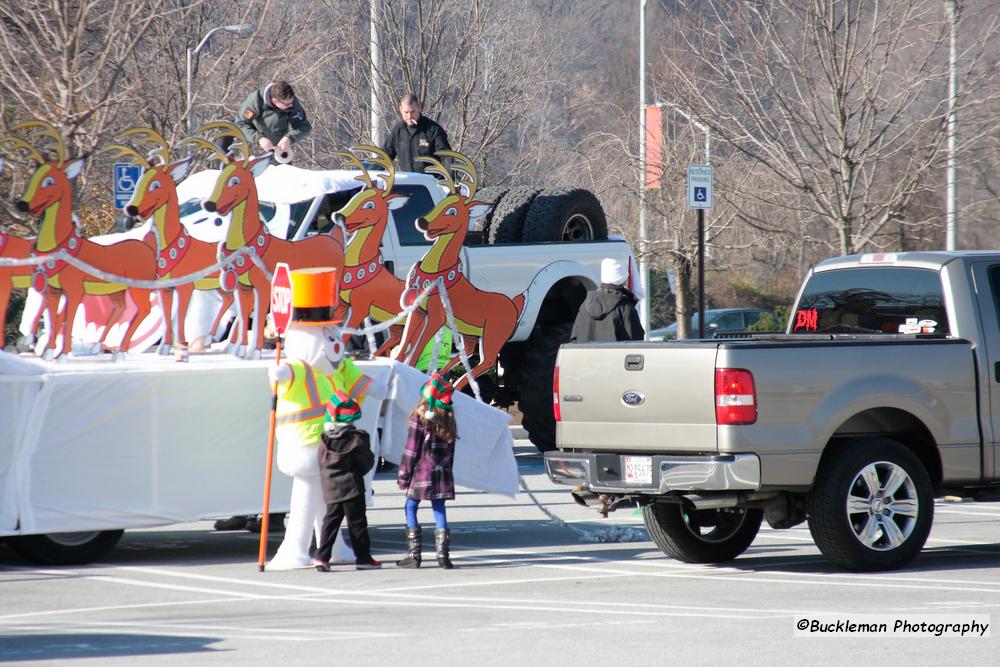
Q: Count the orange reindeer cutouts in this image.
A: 6